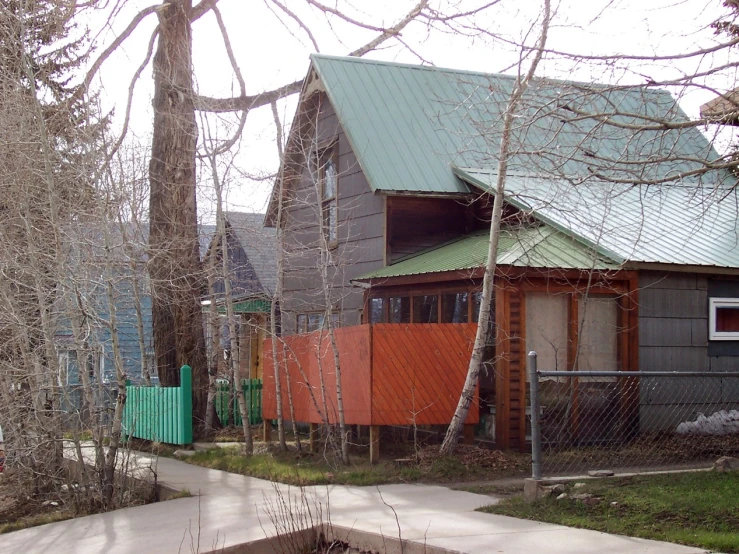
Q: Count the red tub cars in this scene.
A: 0